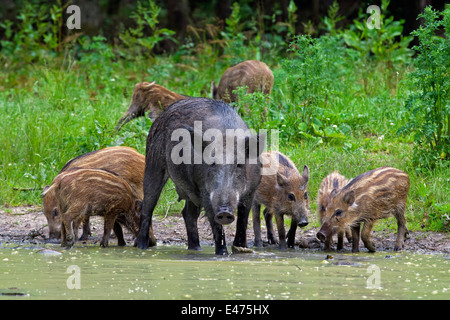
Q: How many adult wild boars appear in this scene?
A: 1